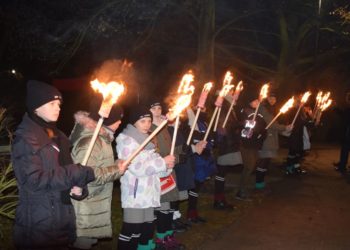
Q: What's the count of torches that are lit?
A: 13